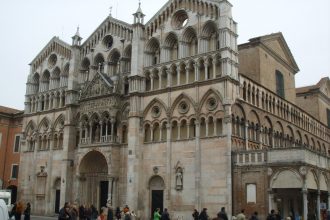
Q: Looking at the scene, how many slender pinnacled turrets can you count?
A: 2